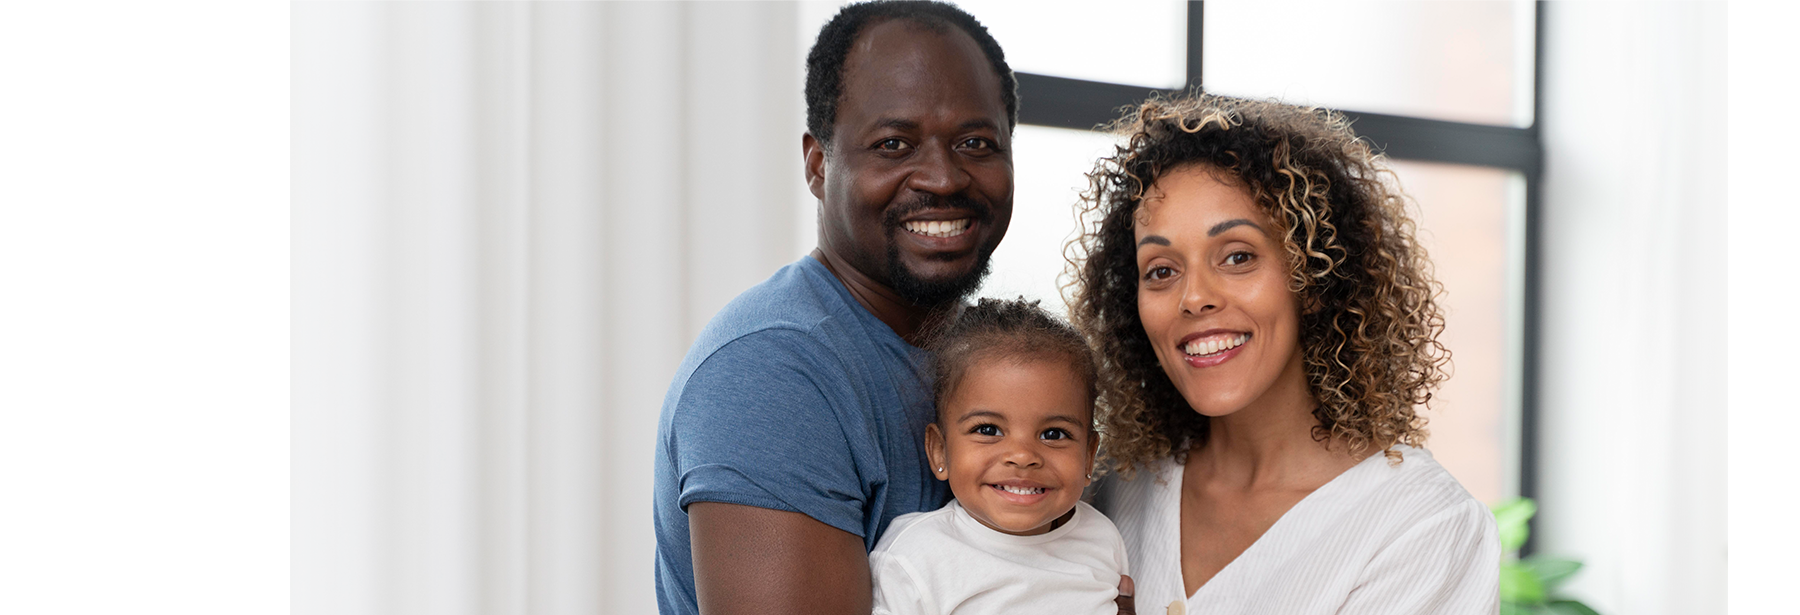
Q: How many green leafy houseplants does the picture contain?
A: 1